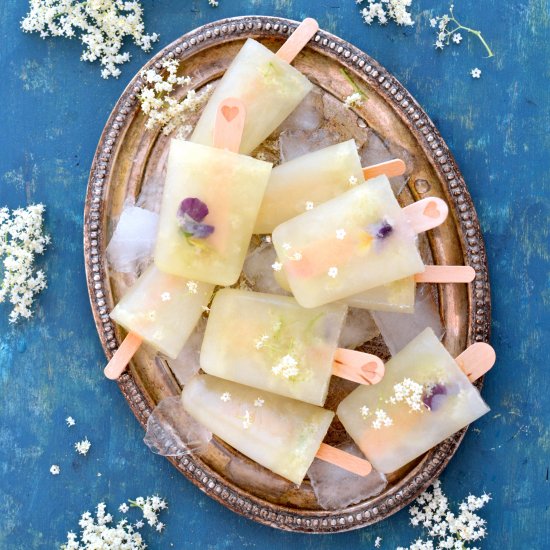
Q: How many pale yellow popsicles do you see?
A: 9